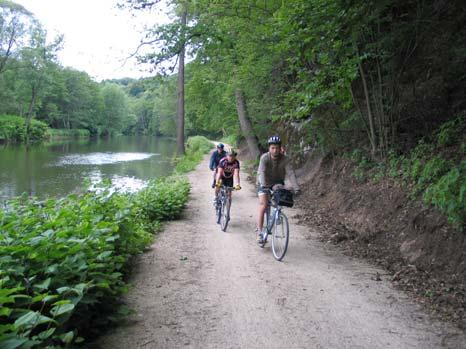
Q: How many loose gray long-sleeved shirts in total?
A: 1